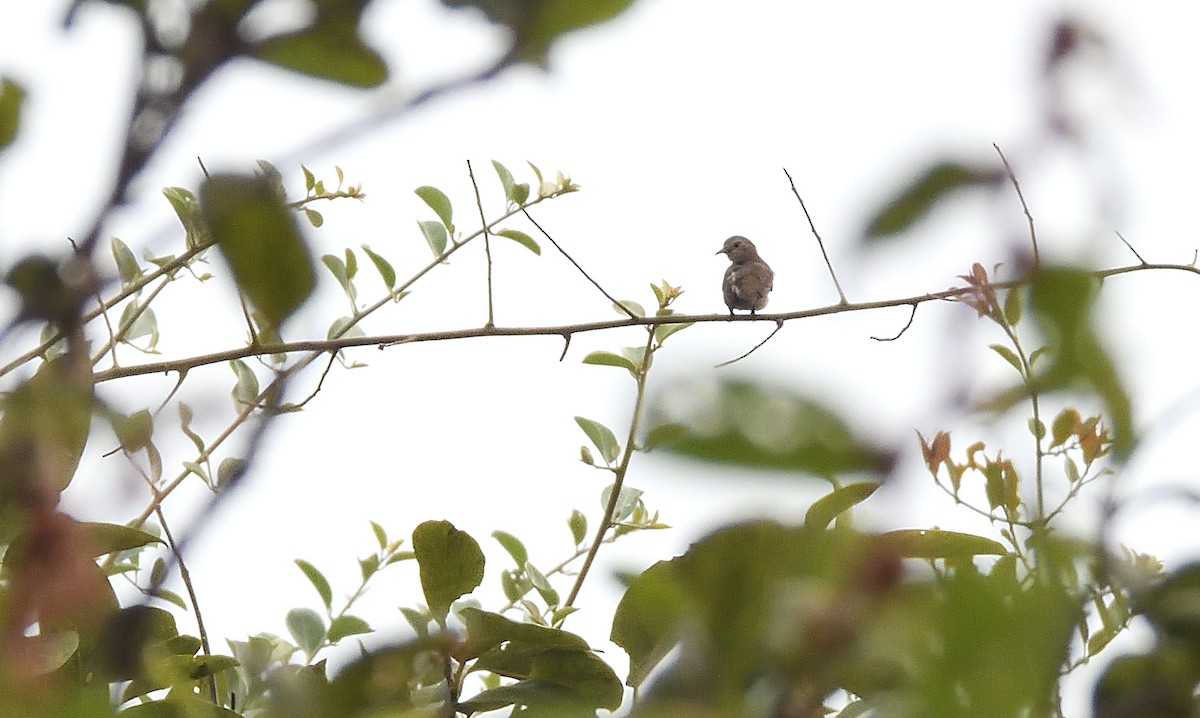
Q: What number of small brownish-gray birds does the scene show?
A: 1